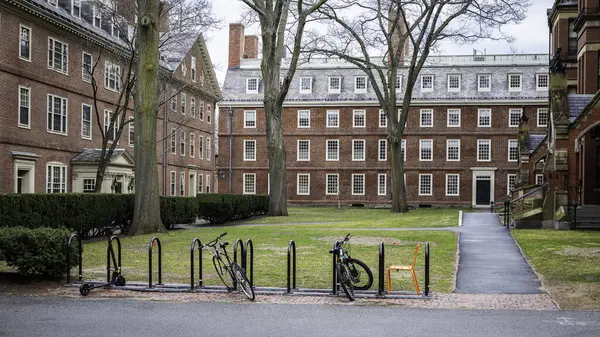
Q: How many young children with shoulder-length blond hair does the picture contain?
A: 0